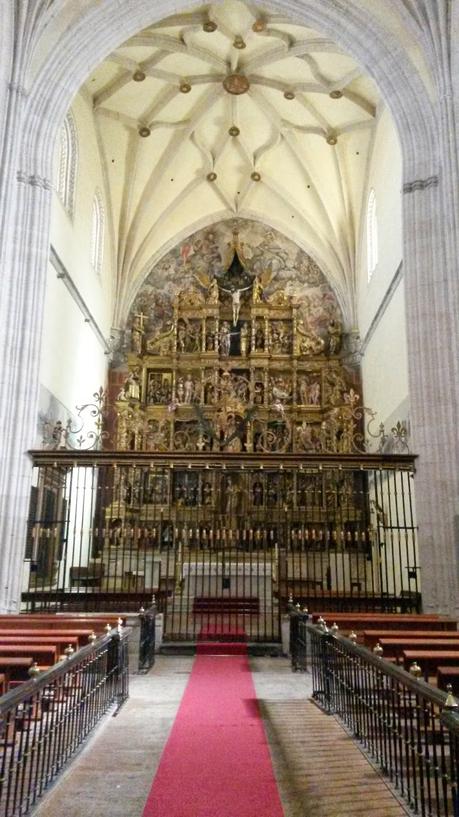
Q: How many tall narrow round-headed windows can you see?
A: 3